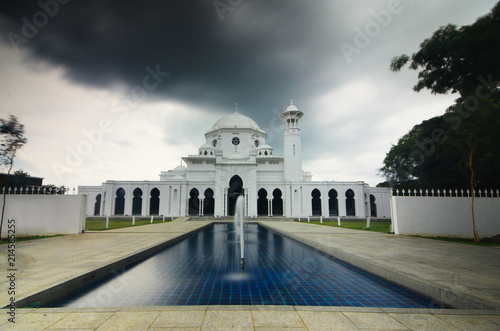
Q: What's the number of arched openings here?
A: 13